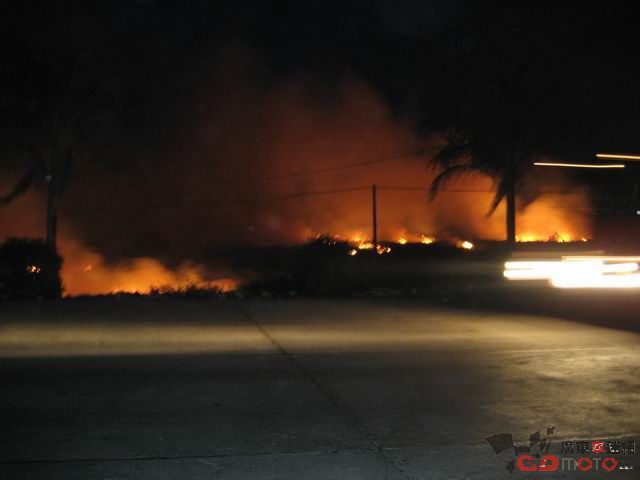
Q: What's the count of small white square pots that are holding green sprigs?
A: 0